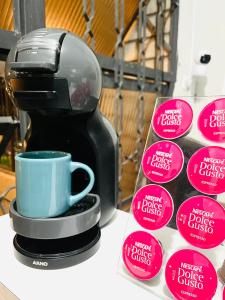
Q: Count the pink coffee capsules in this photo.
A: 8